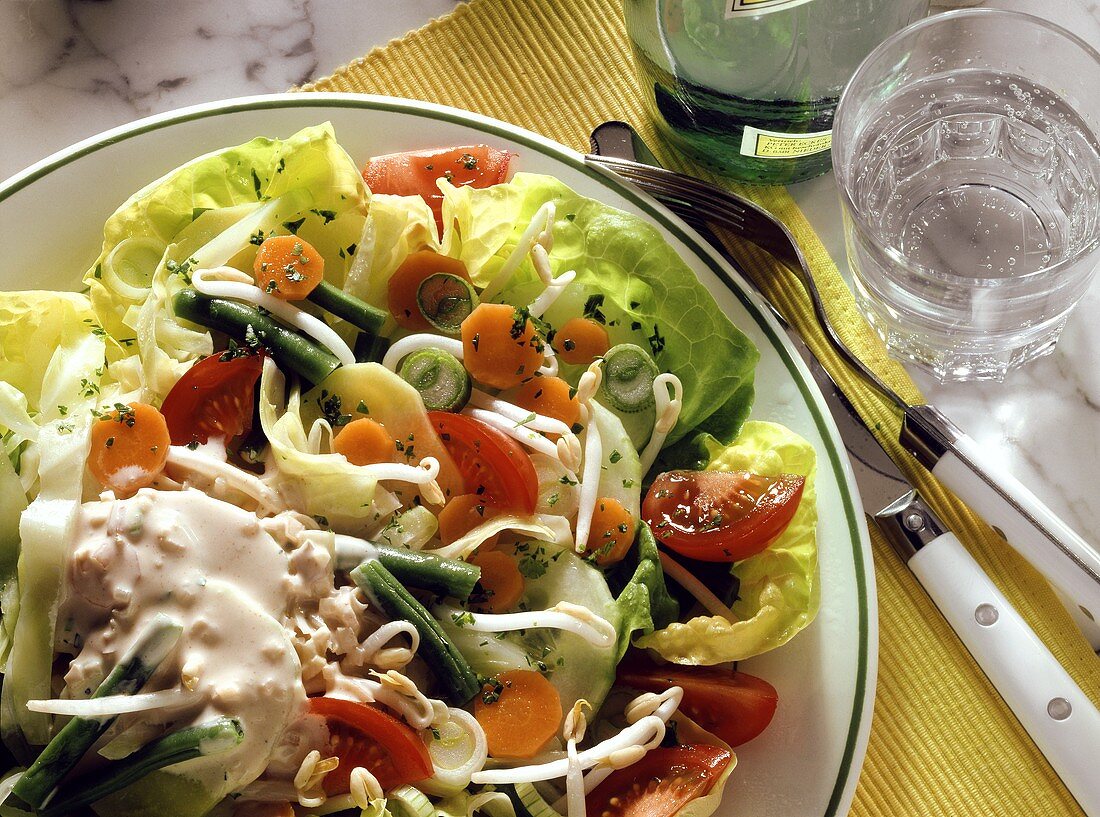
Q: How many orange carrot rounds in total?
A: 11